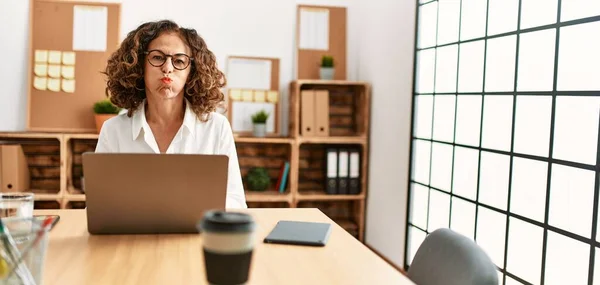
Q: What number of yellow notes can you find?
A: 13